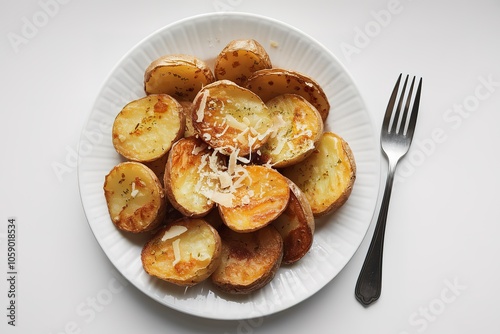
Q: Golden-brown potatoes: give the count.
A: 13